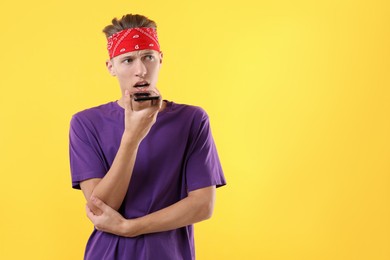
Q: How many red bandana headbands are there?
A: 1